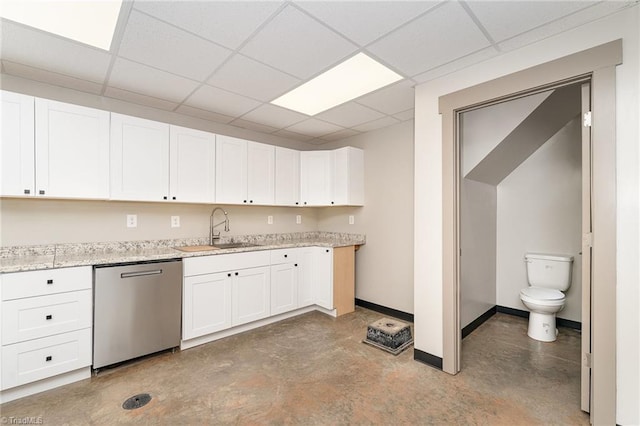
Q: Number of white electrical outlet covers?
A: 5